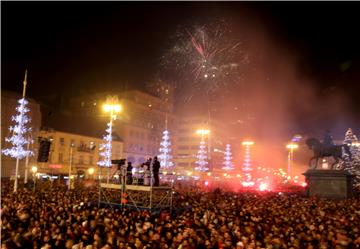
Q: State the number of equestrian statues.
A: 1